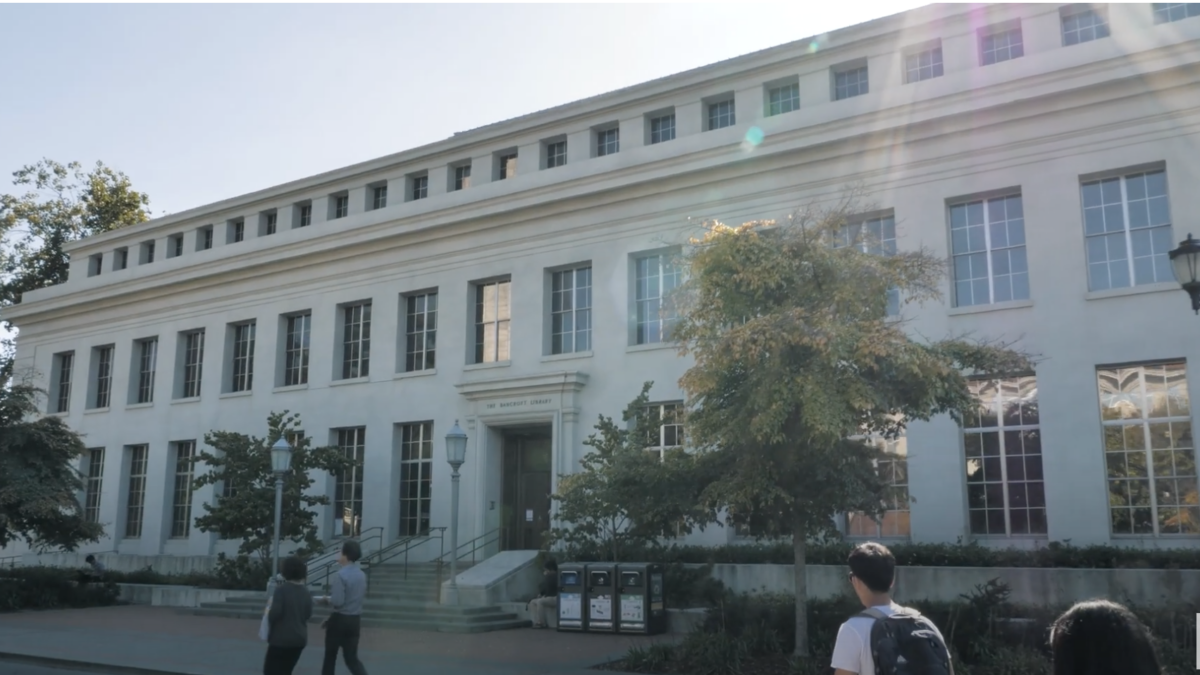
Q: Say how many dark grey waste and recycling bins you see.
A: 3